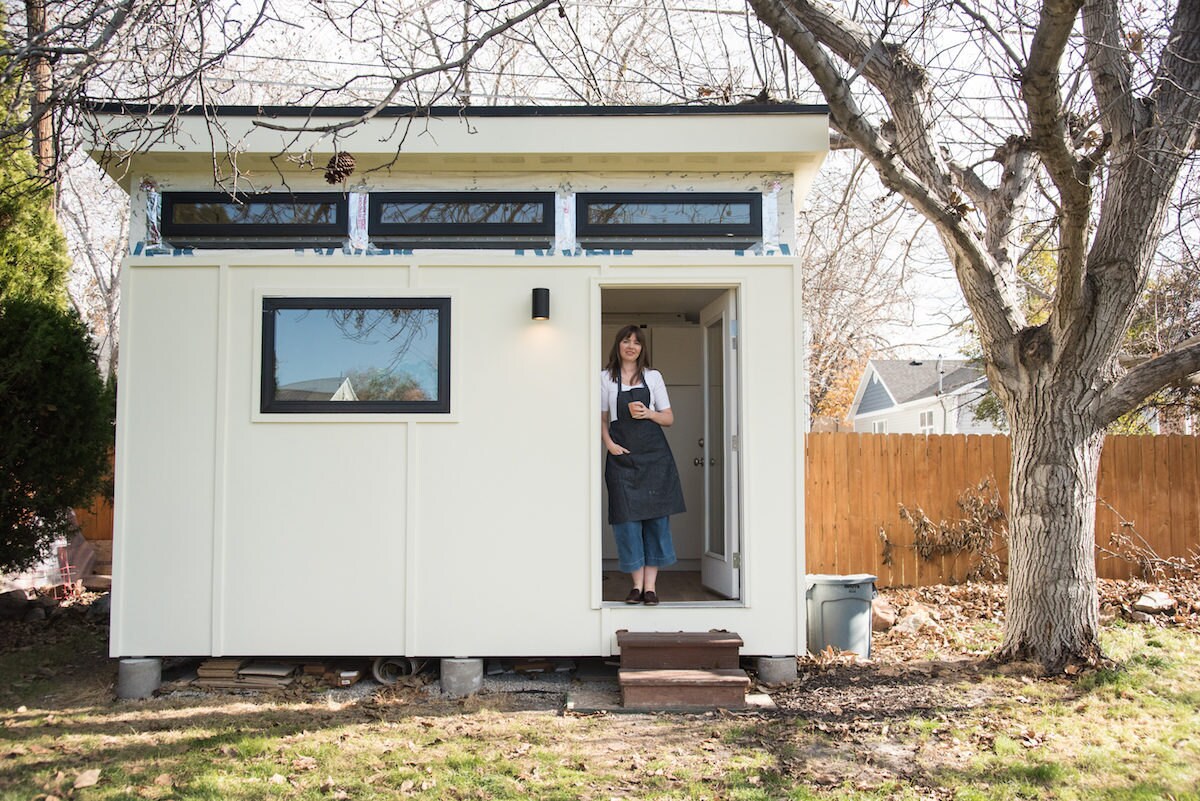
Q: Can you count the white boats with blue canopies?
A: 0